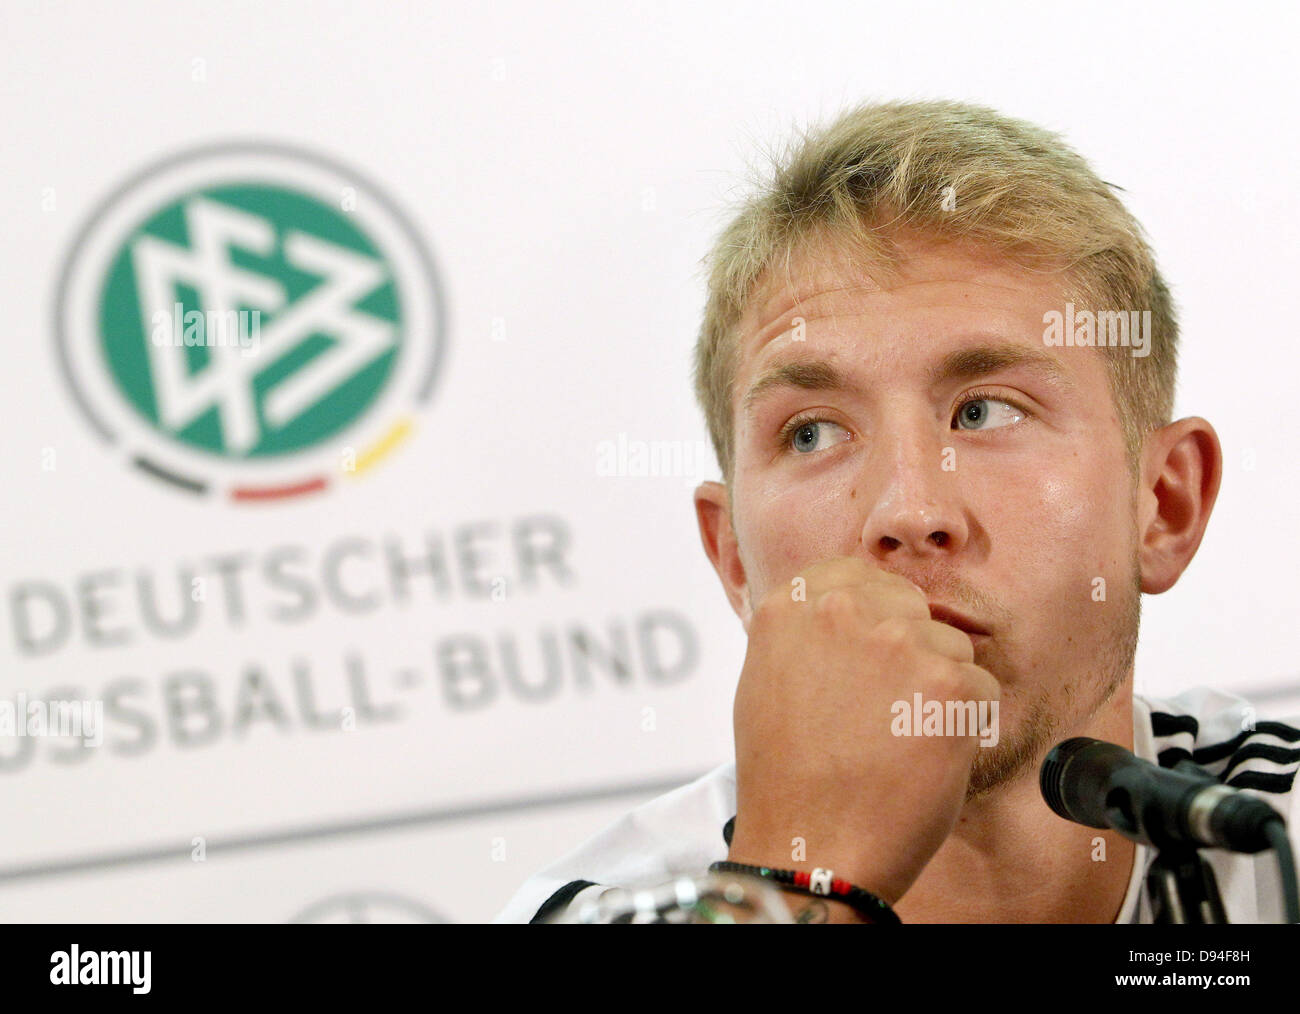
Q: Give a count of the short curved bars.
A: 3